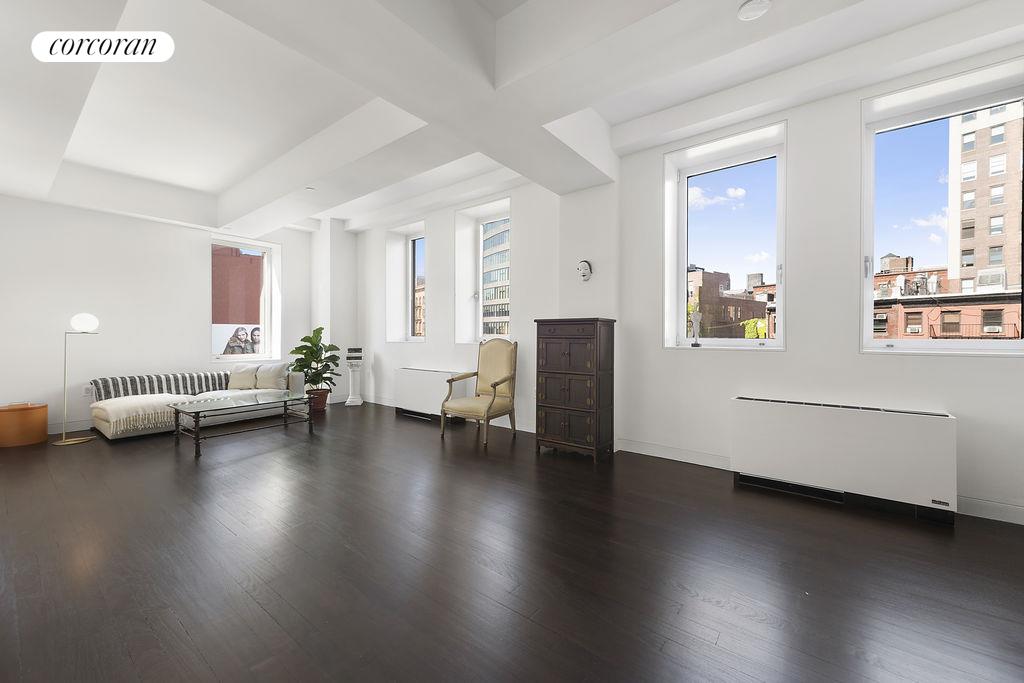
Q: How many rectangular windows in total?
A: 5